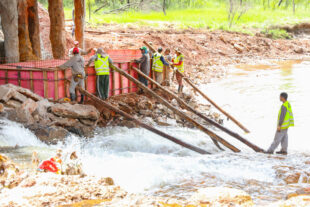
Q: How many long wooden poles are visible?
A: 4